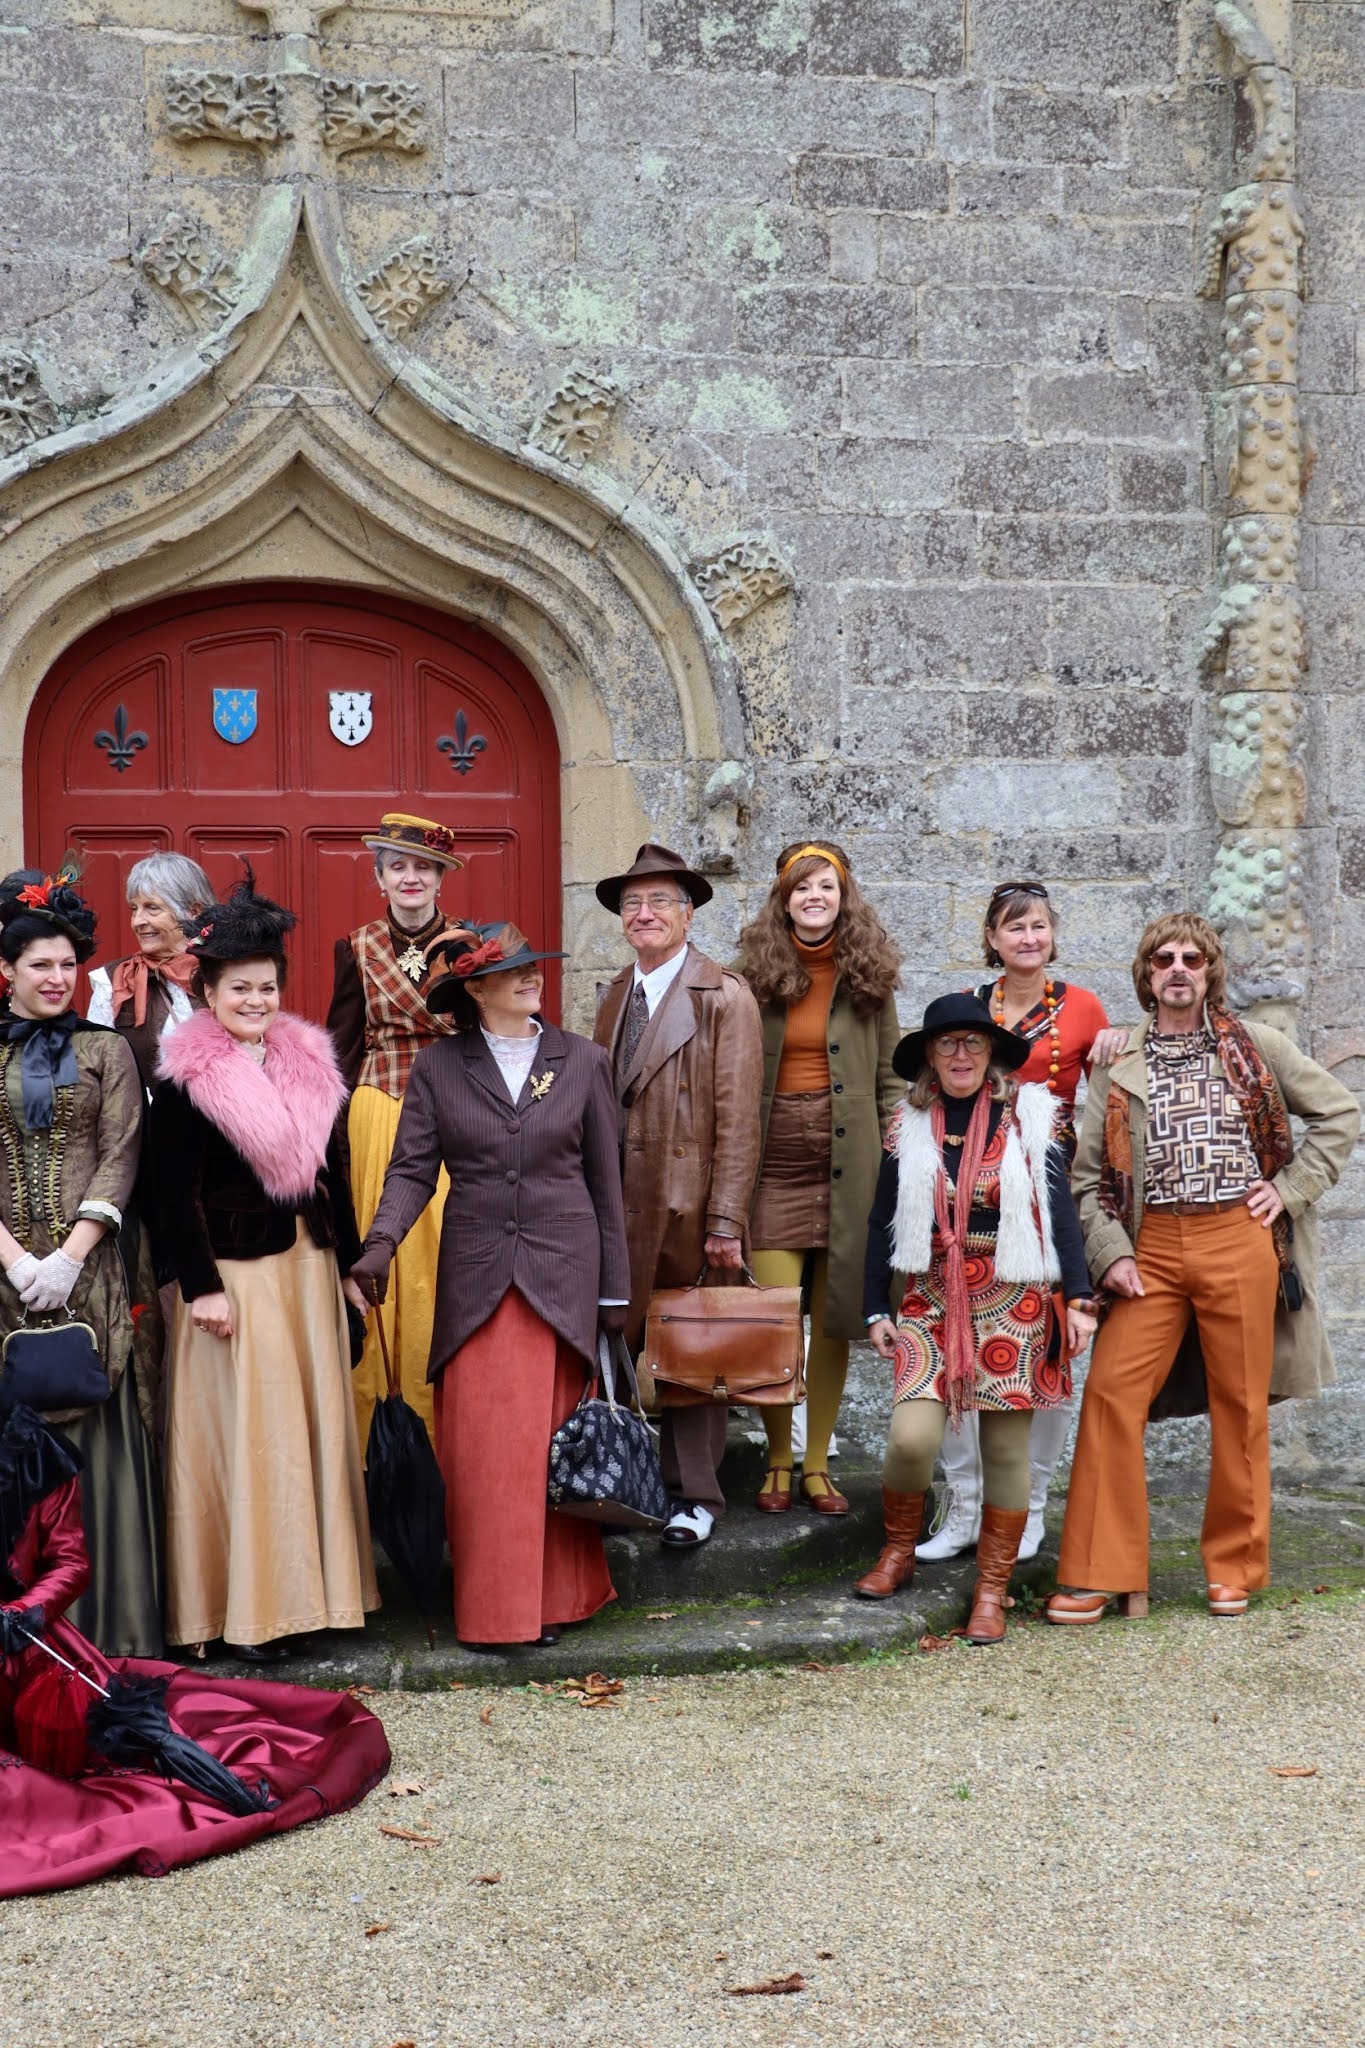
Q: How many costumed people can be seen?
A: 11